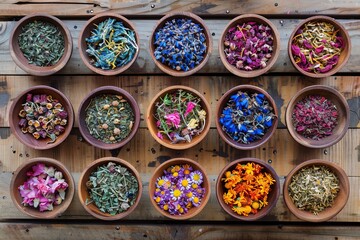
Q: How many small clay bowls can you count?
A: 15